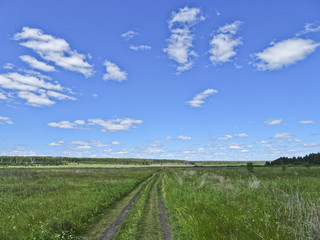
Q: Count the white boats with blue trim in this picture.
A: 0